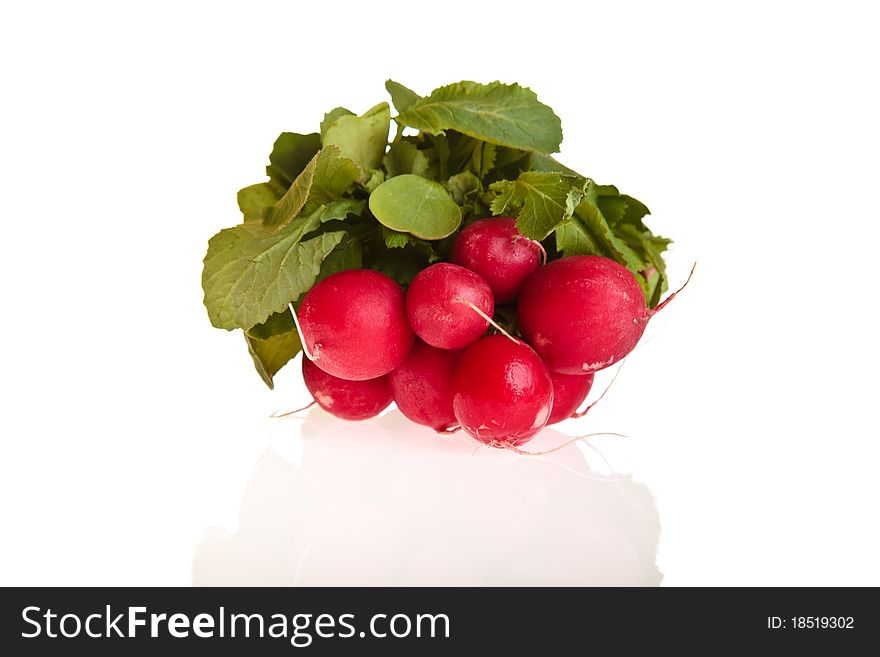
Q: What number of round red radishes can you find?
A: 8